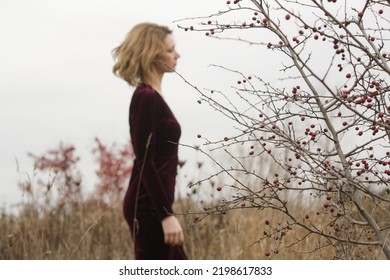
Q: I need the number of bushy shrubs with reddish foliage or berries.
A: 3